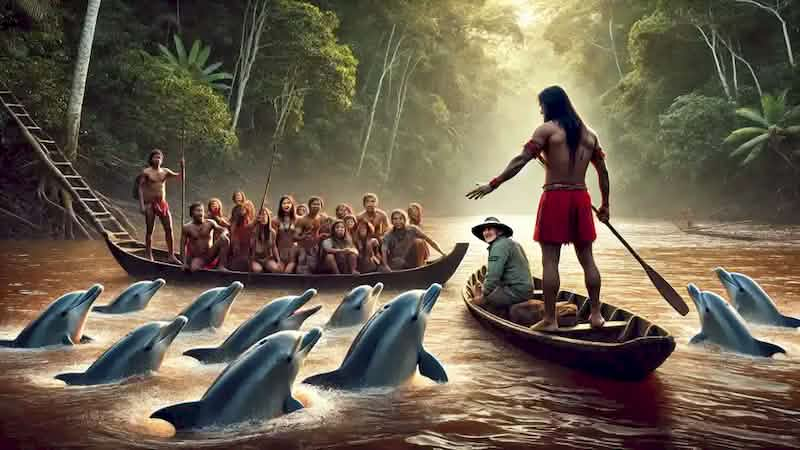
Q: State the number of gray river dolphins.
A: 10